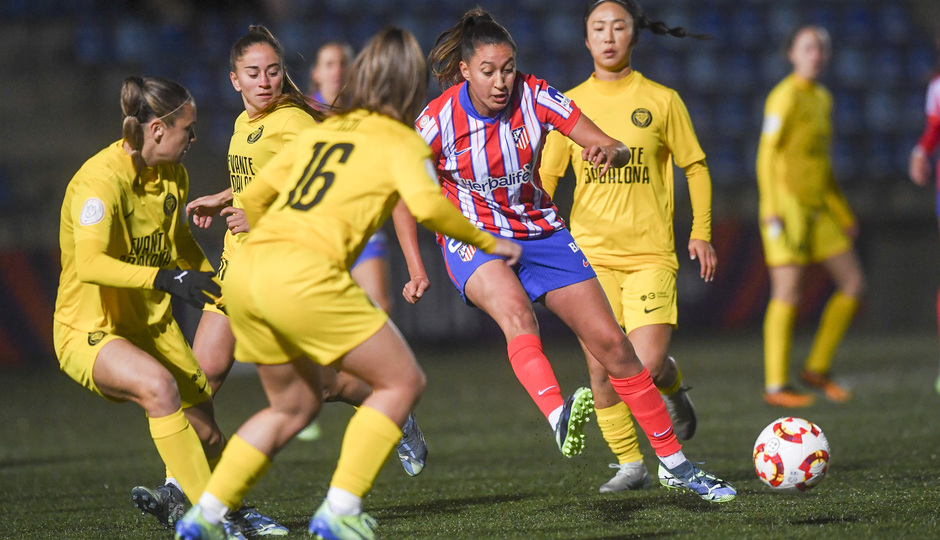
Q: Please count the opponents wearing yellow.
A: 5